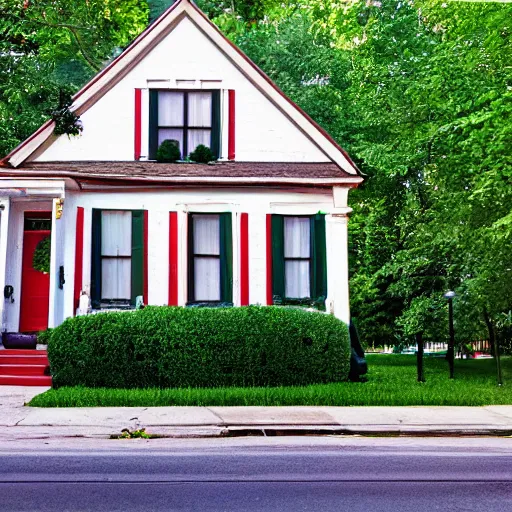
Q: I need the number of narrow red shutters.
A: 7